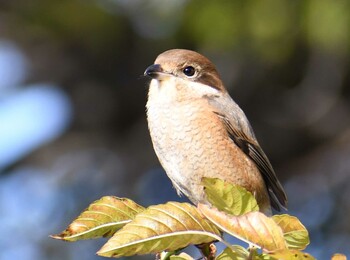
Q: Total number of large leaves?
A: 5